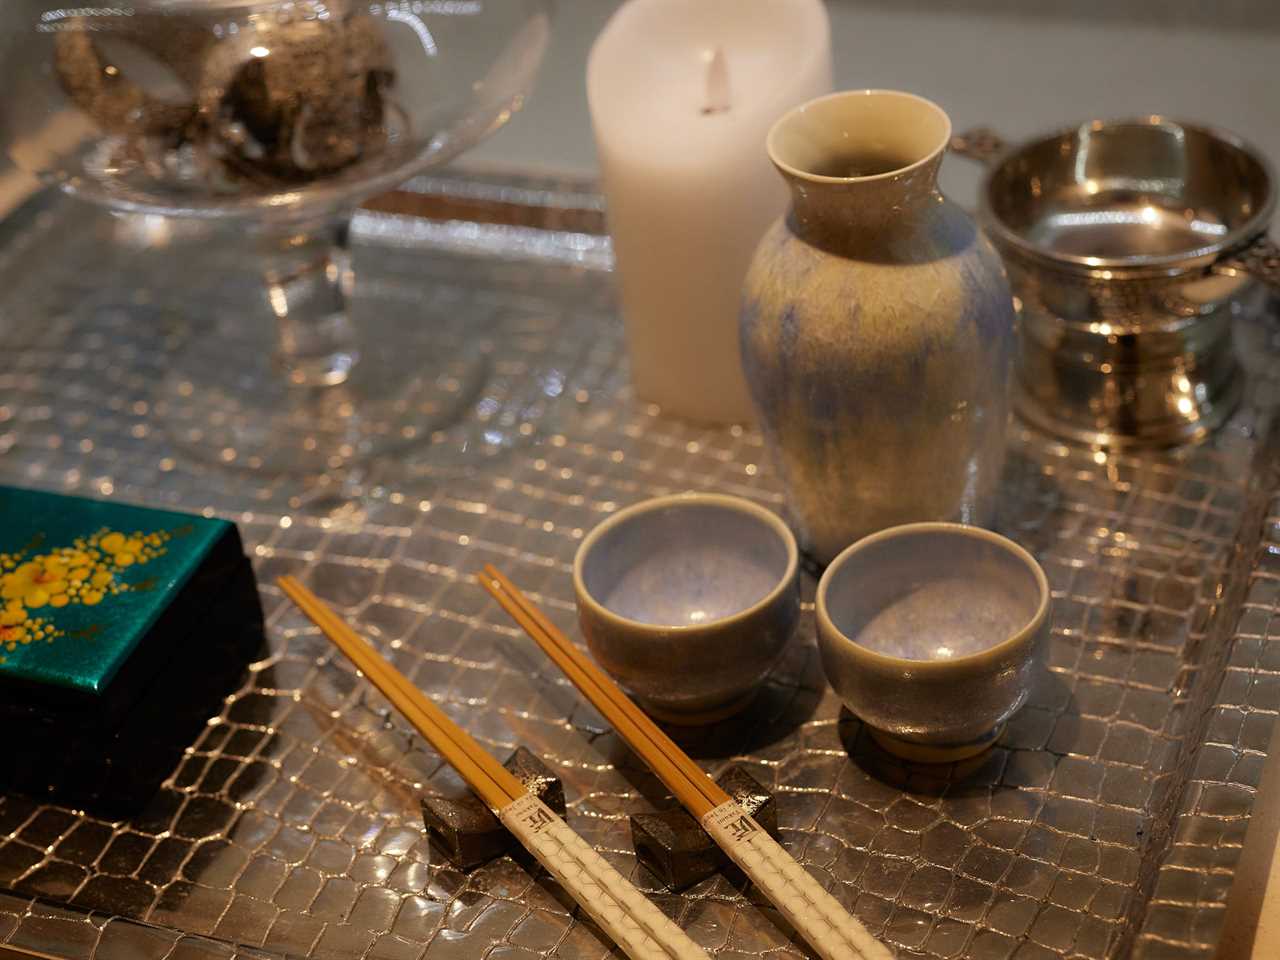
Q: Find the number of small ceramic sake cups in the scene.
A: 2